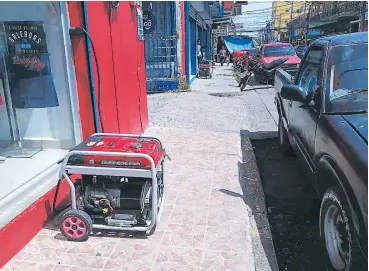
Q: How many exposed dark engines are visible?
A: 1